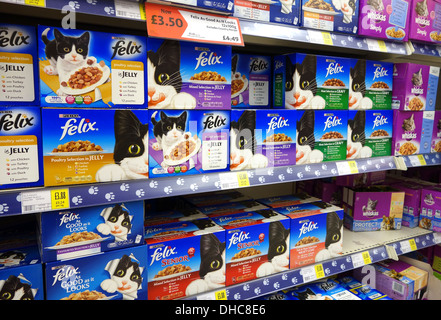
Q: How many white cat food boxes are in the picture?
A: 0